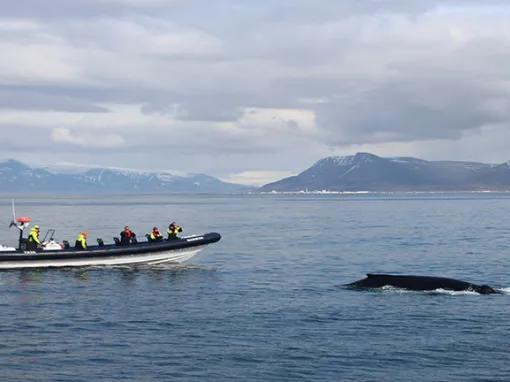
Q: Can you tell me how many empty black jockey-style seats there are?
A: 3